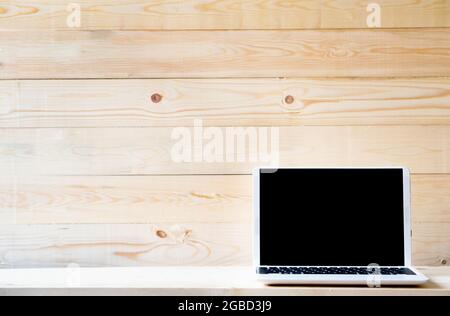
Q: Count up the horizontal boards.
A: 6